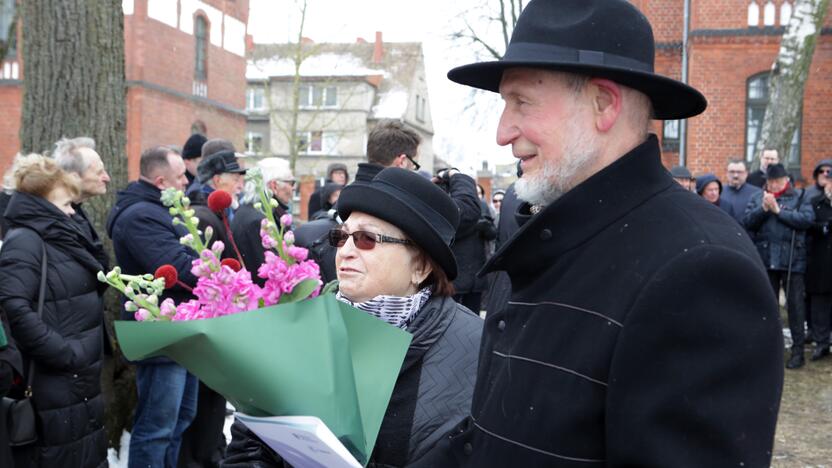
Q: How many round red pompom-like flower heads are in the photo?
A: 3